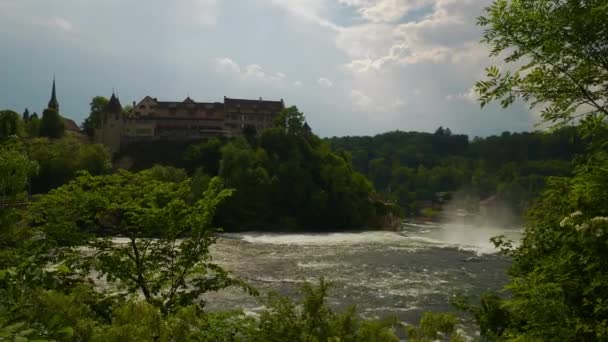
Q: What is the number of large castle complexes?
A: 1